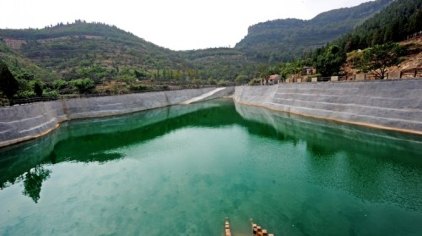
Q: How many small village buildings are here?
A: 2